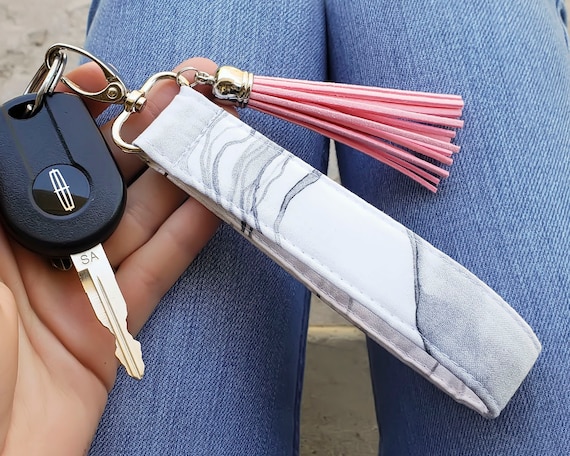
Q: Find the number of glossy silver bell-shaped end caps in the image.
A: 1